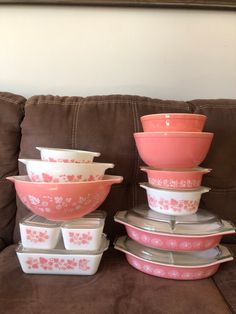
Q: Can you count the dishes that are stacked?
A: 12